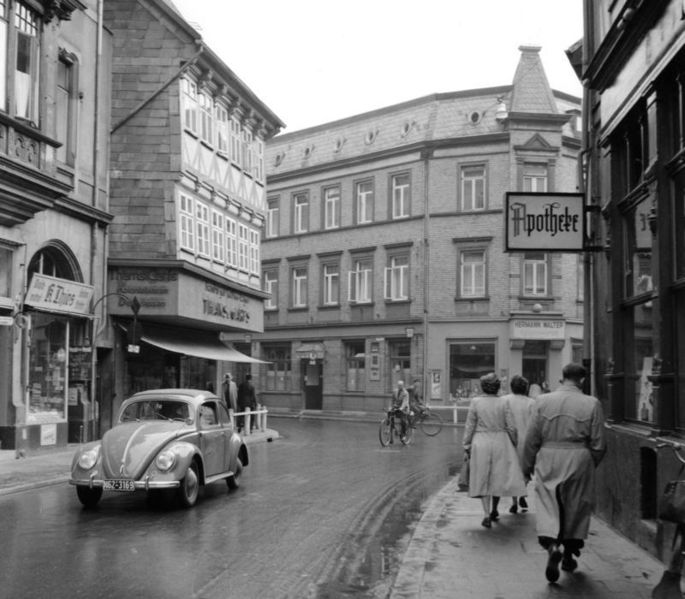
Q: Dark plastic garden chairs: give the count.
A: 0